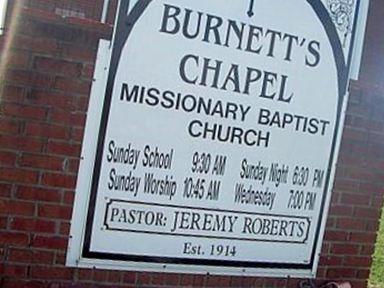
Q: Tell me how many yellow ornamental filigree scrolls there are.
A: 0